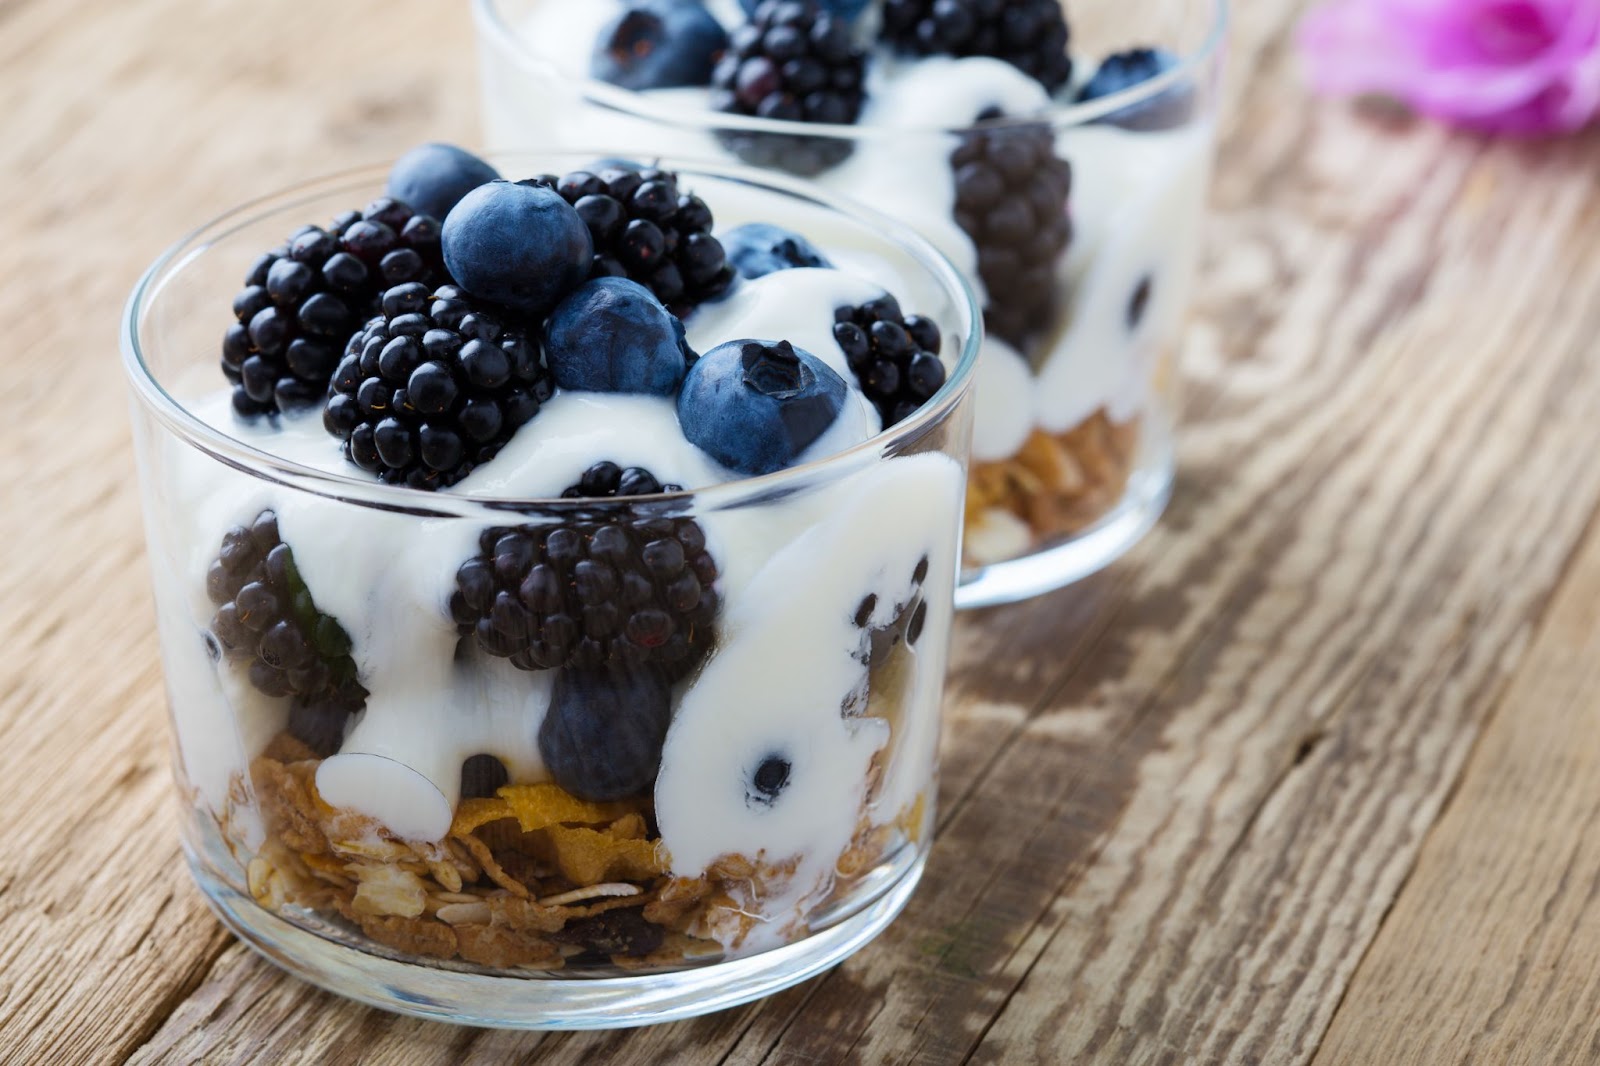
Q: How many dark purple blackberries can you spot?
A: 9